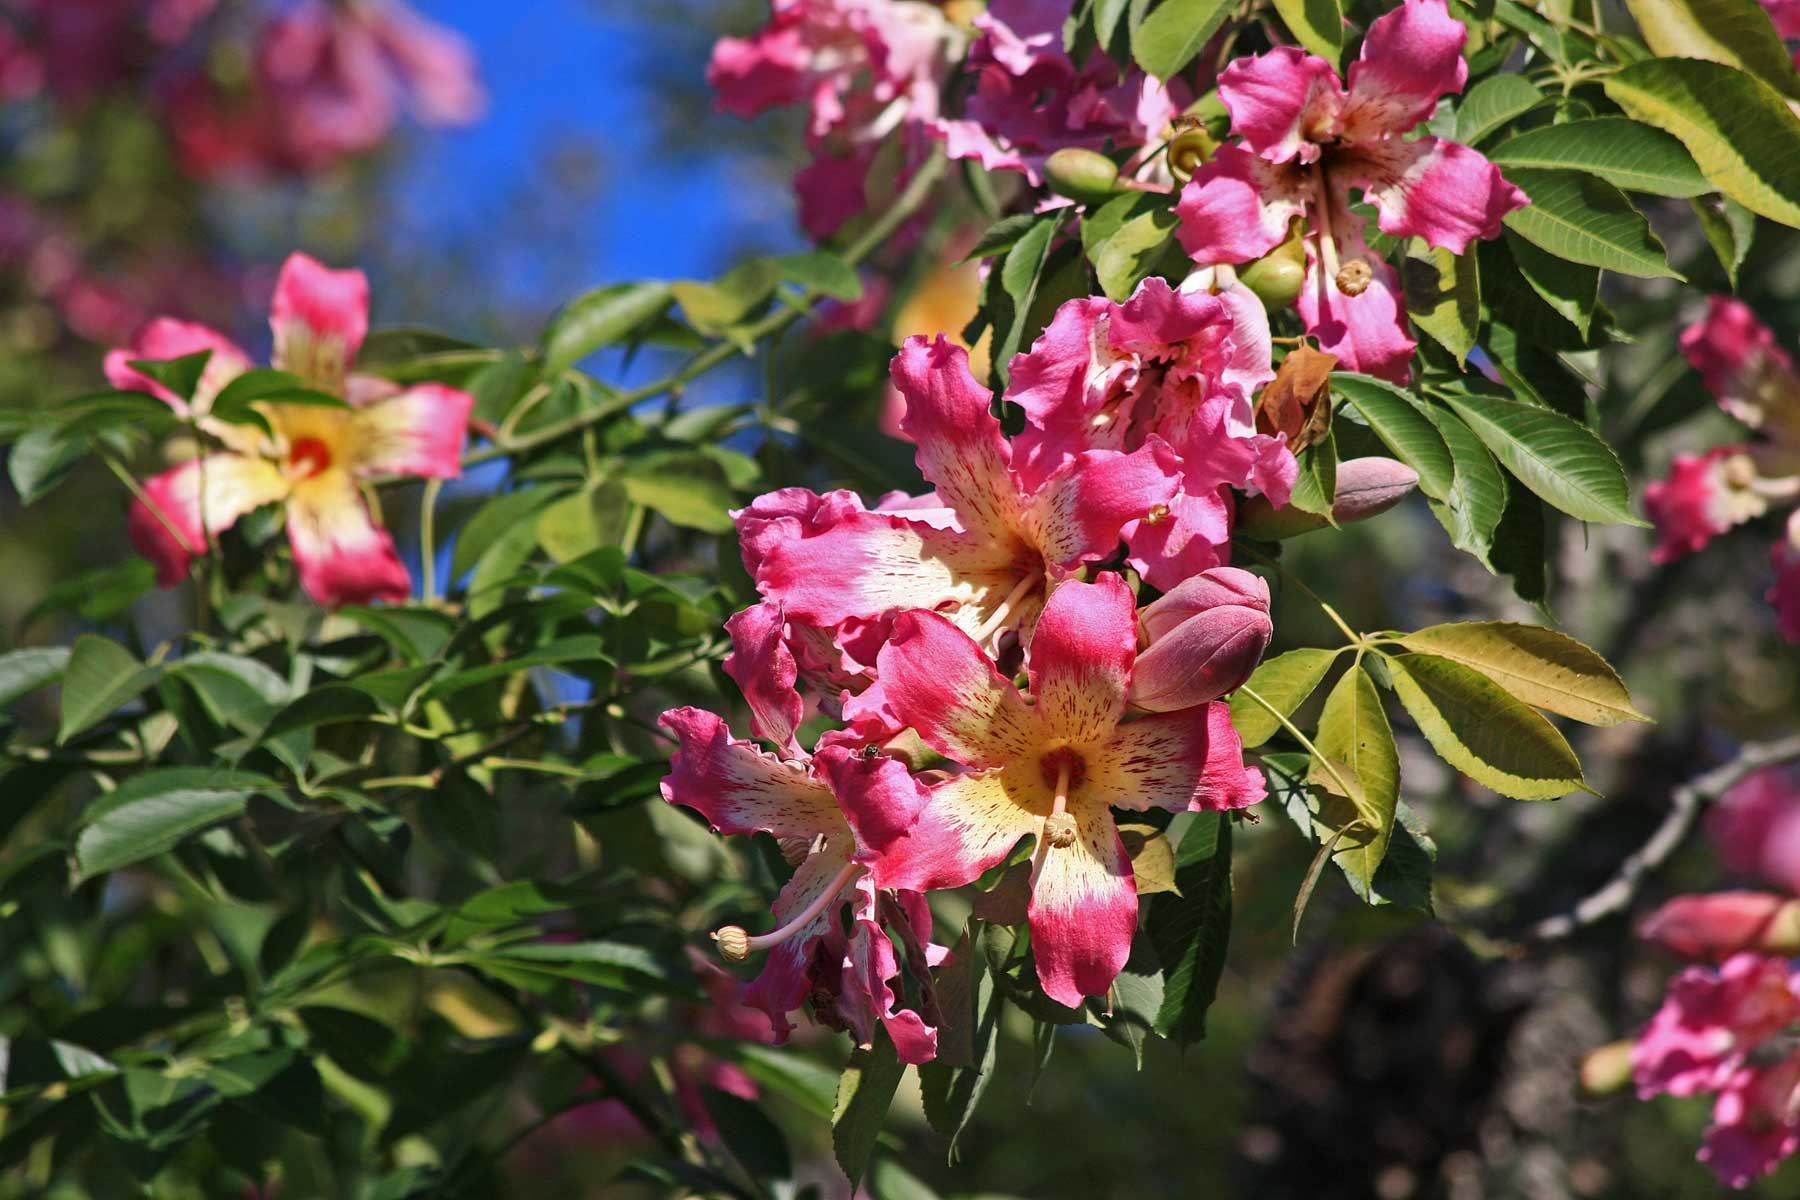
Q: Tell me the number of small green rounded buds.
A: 2